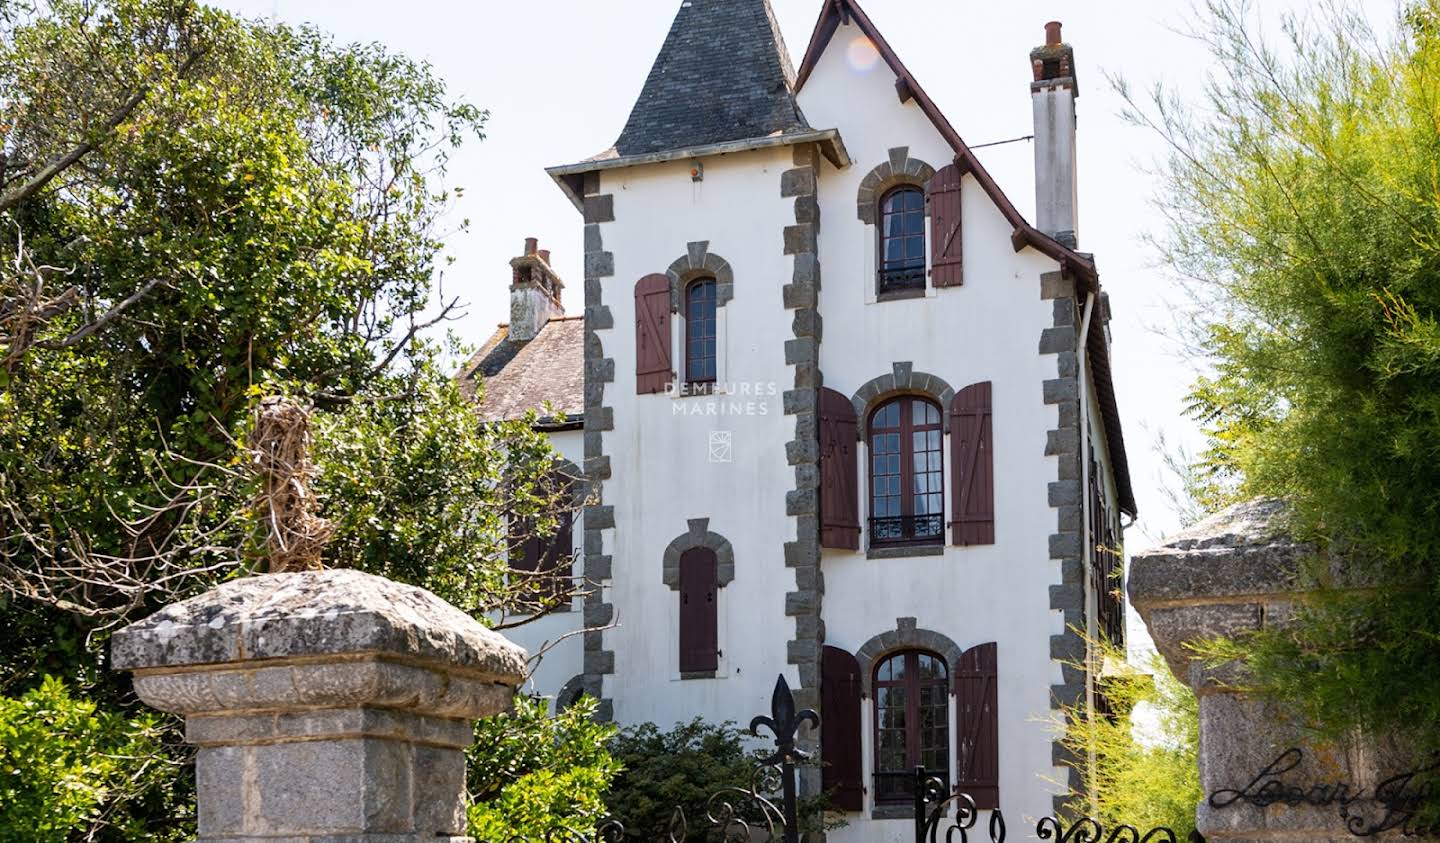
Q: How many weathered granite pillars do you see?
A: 2